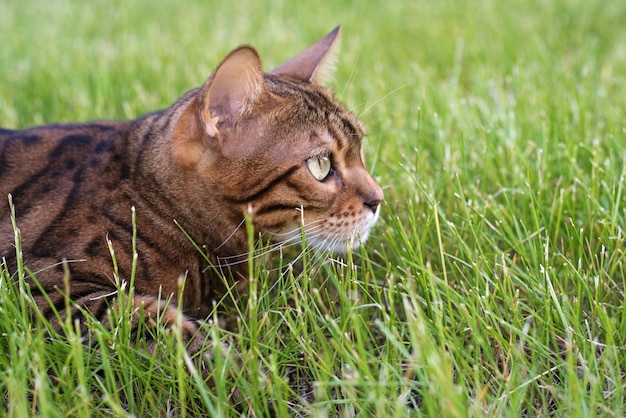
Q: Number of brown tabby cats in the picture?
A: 1